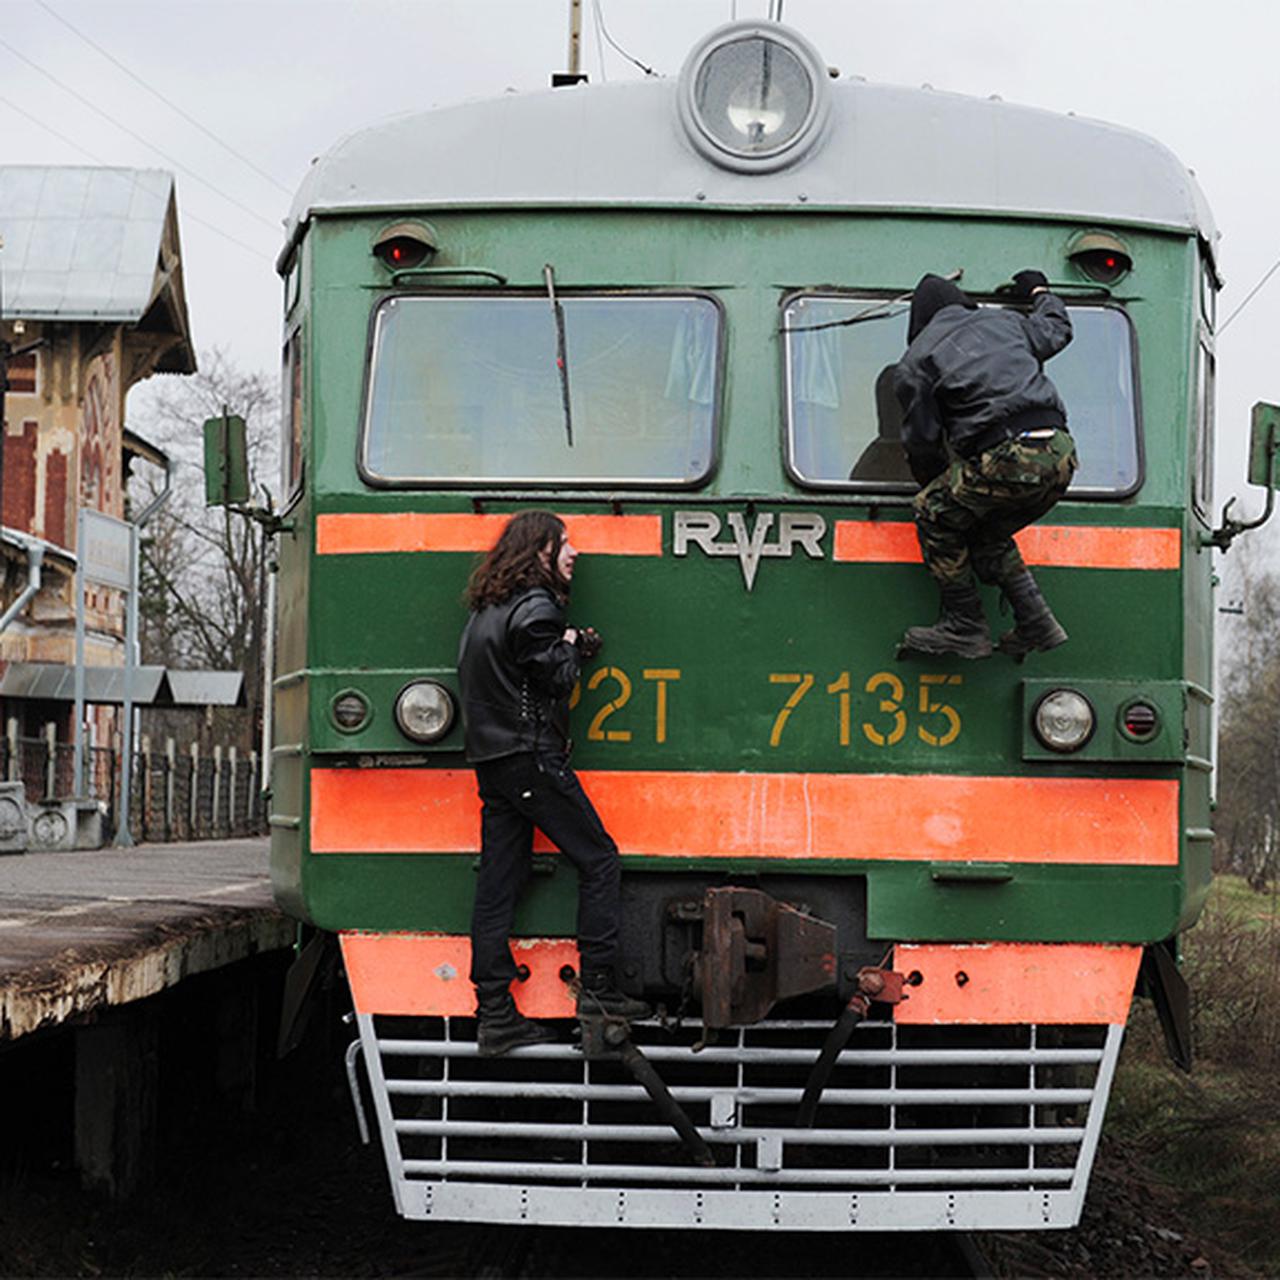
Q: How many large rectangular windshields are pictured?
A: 2